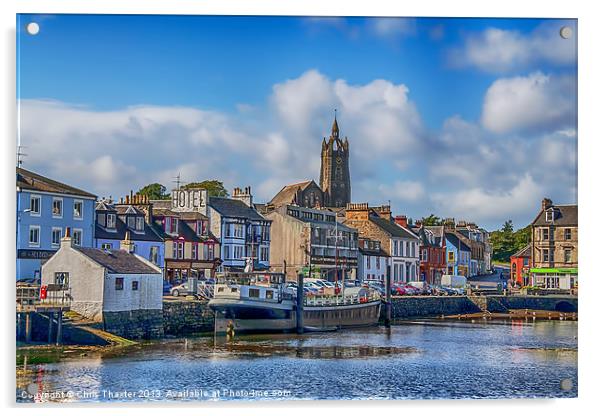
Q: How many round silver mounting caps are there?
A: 4